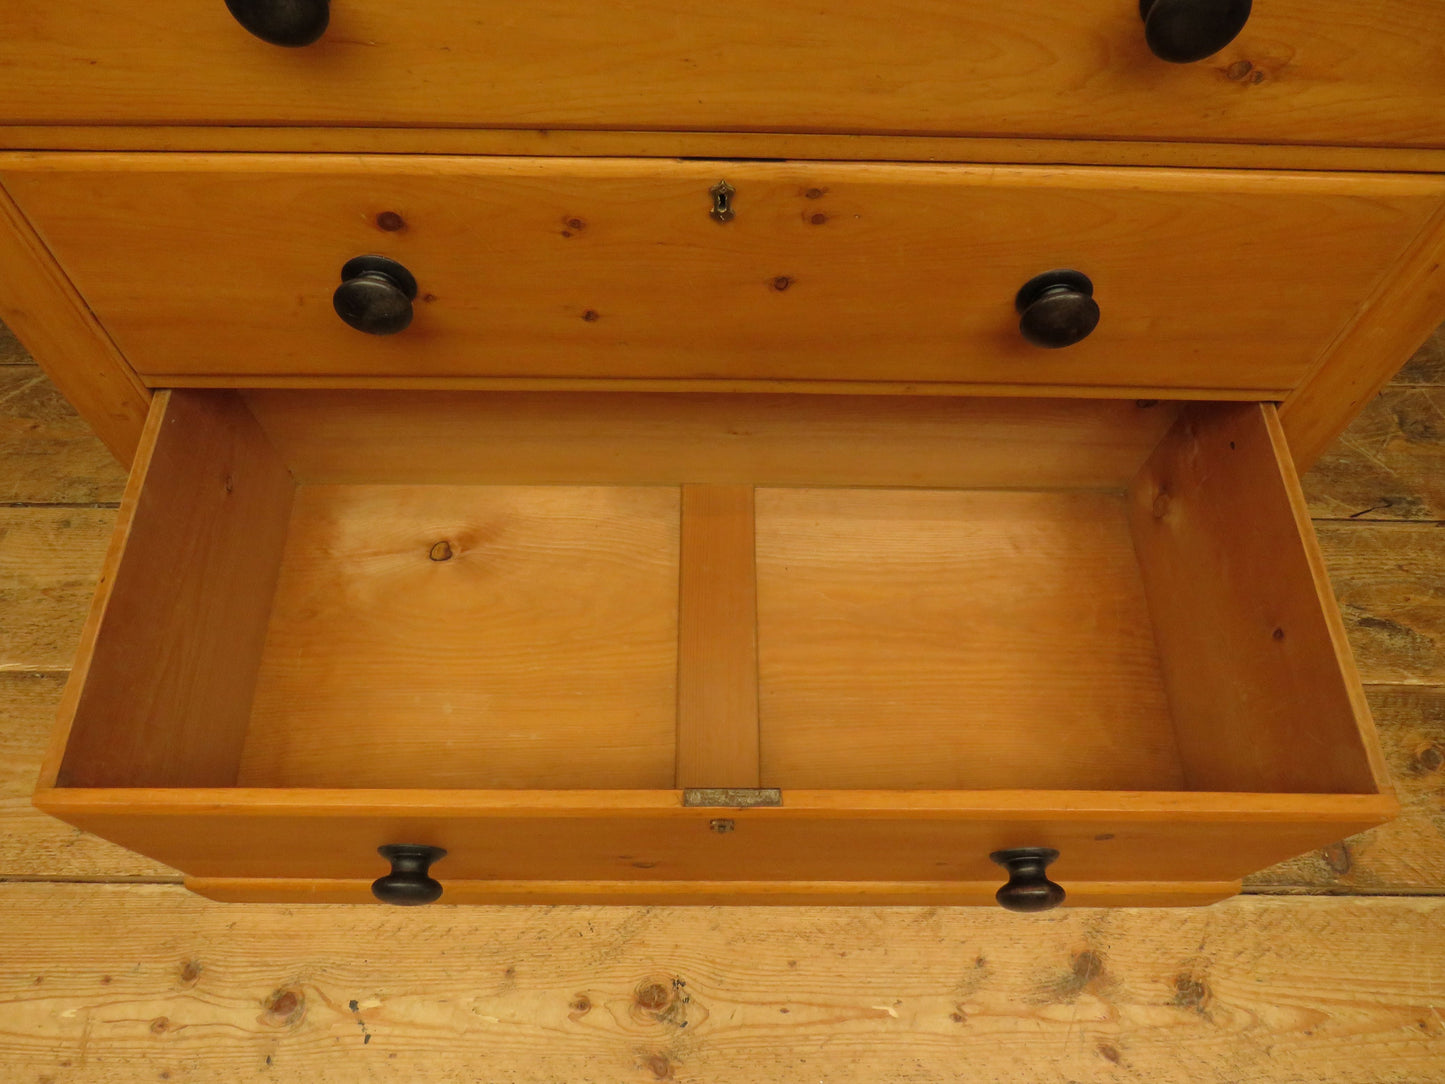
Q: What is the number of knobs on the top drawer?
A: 2